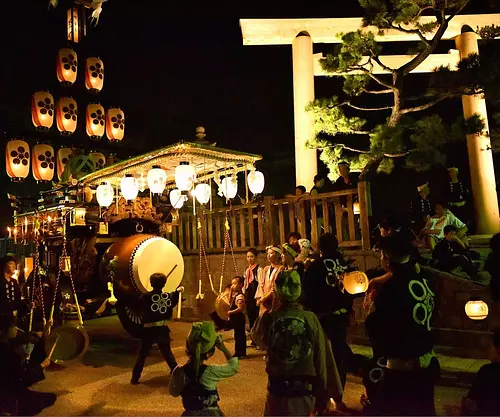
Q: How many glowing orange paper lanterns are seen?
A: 12